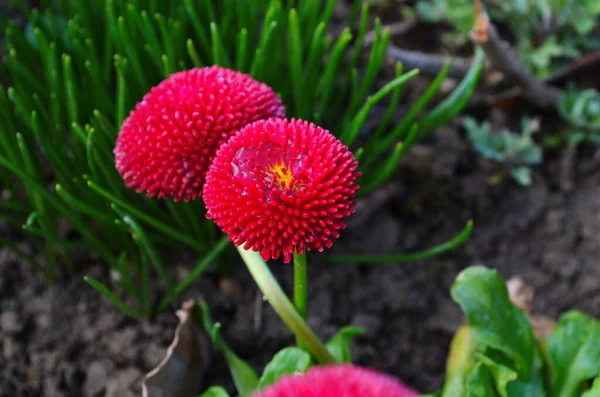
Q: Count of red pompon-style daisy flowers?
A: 3